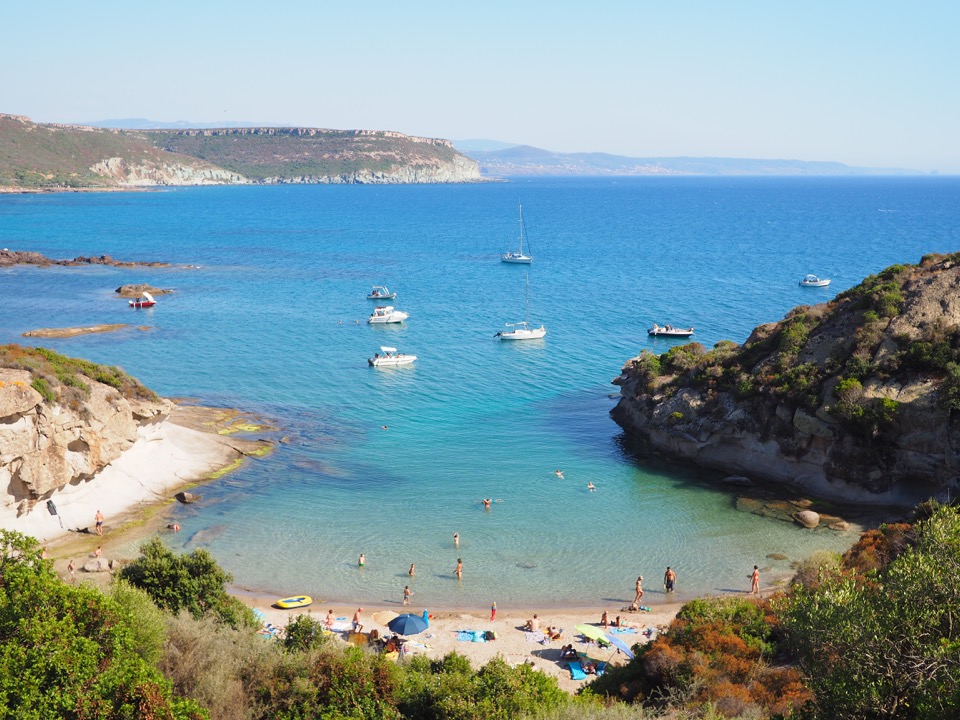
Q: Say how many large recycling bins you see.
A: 0